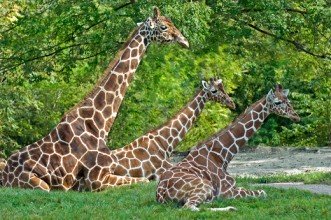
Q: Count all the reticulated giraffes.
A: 3